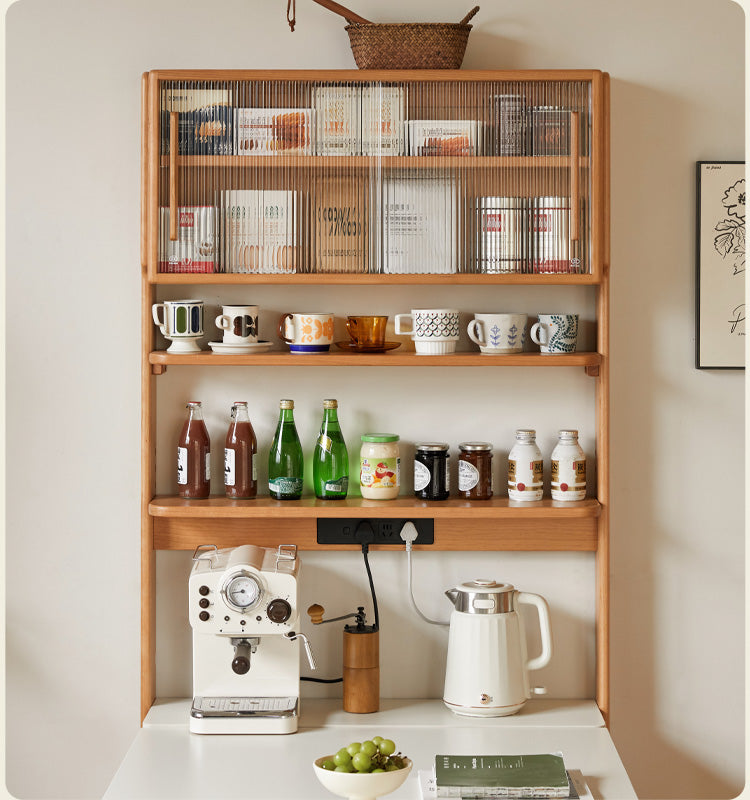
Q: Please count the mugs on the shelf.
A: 7